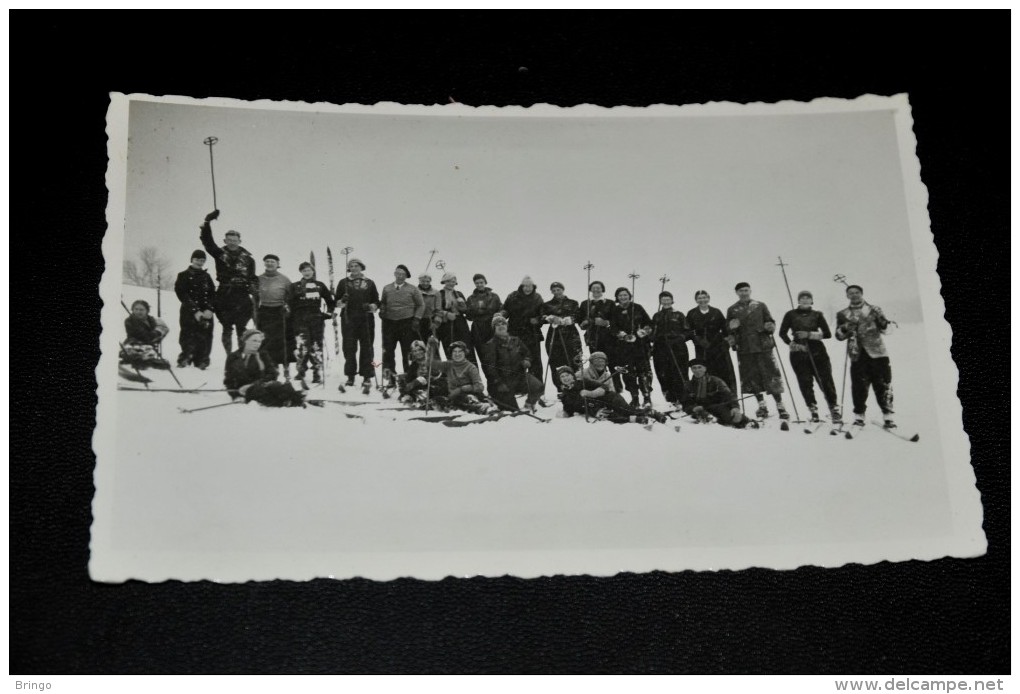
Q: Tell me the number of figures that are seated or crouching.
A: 8